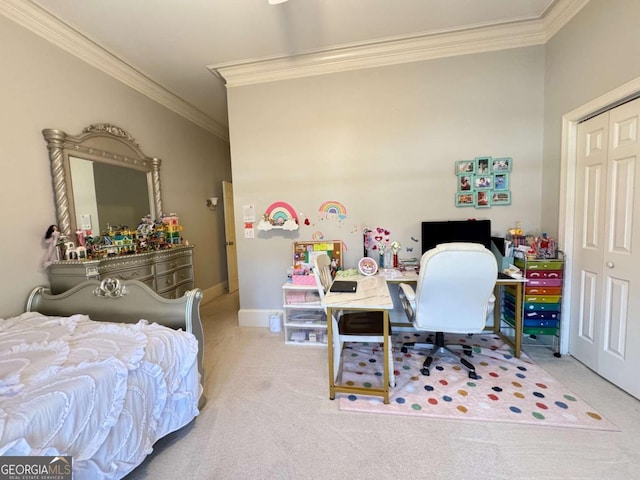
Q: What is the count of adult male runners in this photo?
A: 0